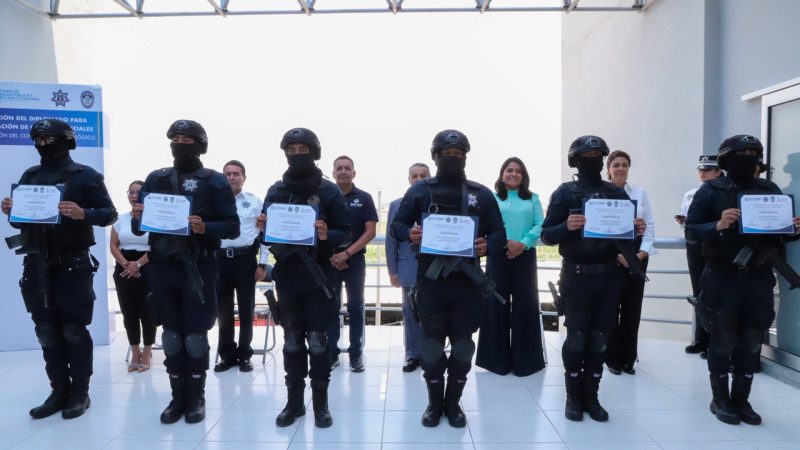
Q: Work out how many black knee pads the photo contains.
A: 12